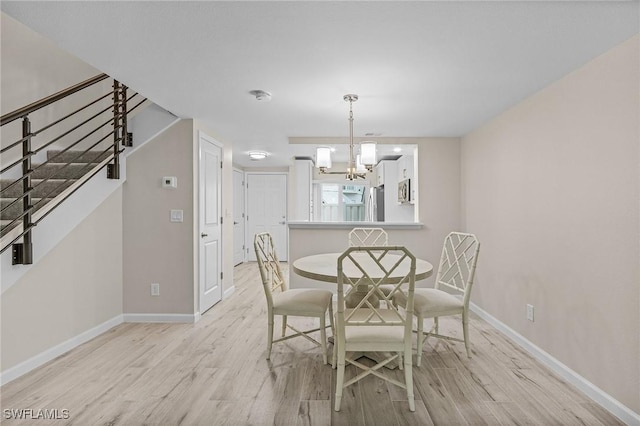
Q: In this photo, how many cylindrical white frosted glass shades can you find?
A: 3